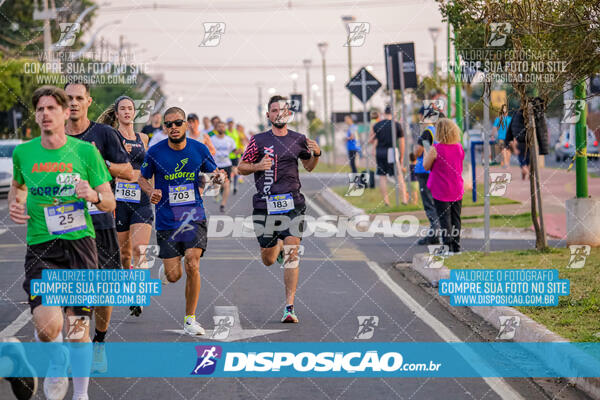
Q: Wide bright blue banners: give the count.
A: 3